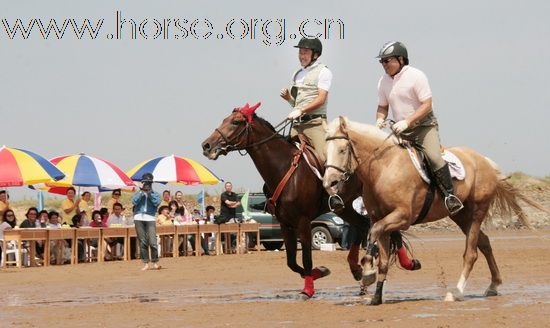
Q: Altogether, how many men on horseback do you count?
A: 2